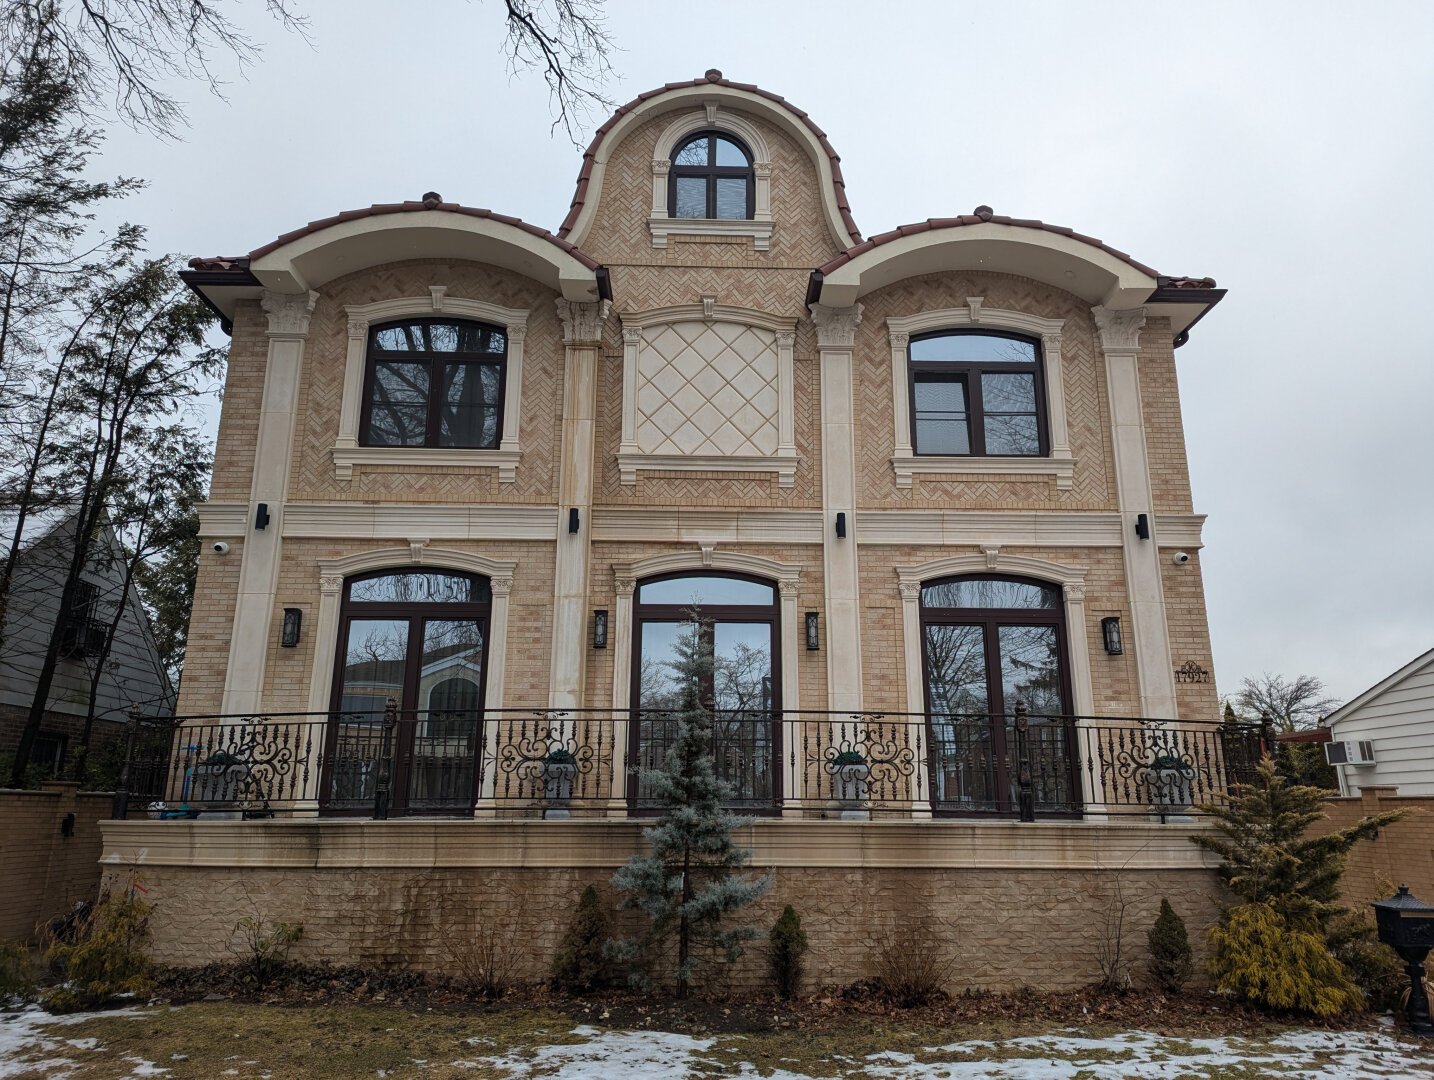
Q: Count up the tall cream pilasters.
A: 4